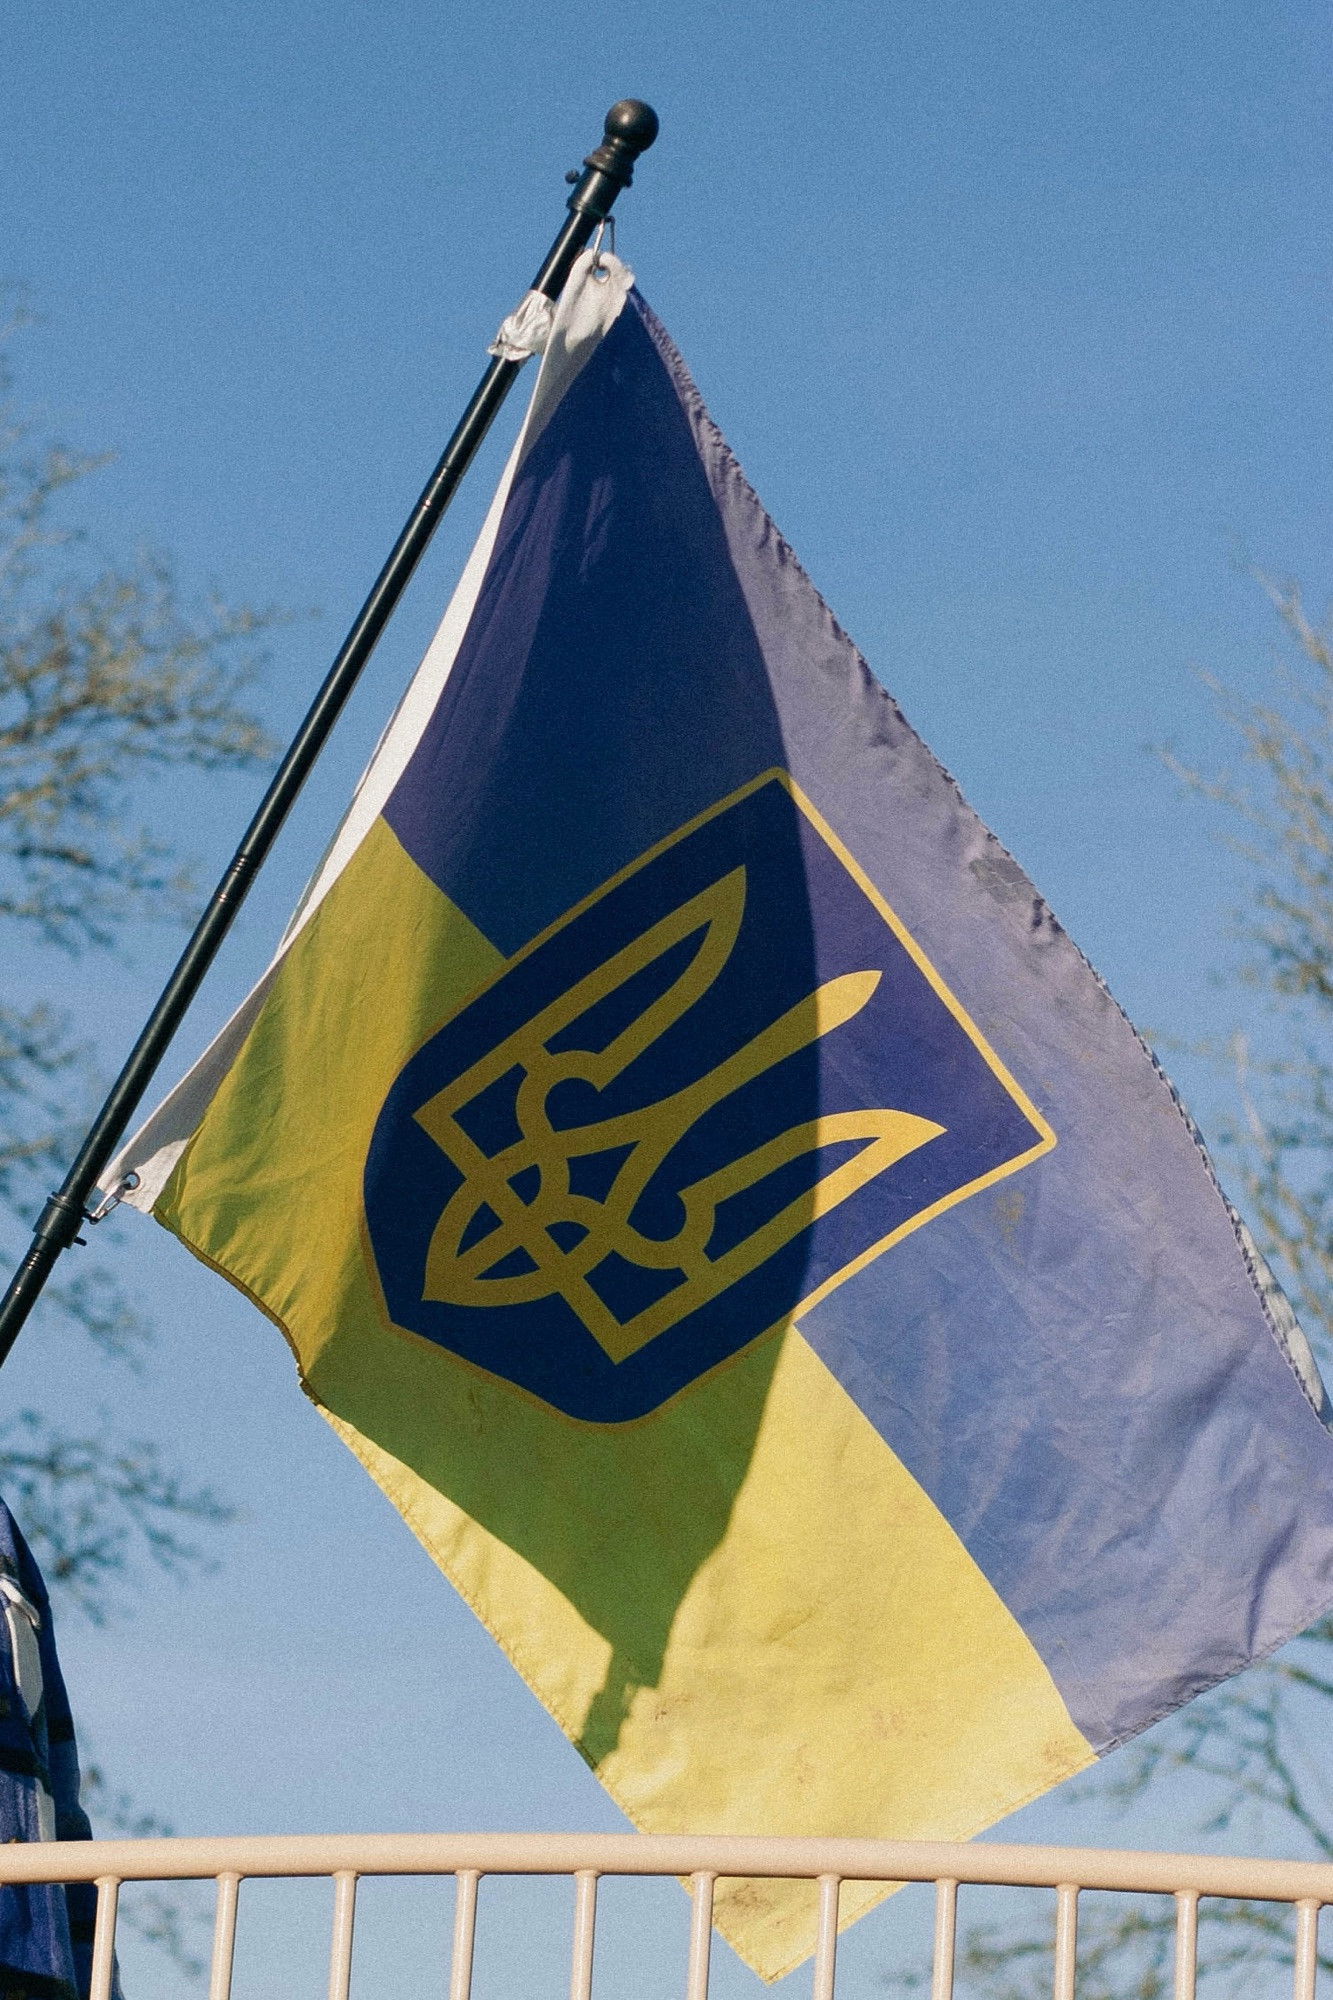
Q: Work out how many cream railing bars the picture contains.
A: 11